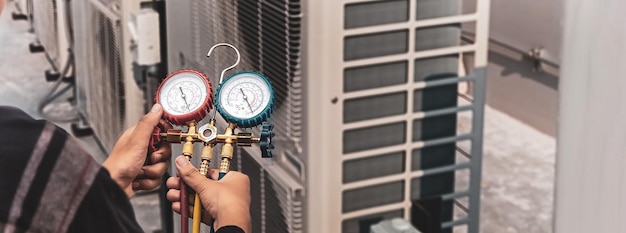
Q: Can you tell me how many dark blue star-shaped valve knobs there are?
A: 1